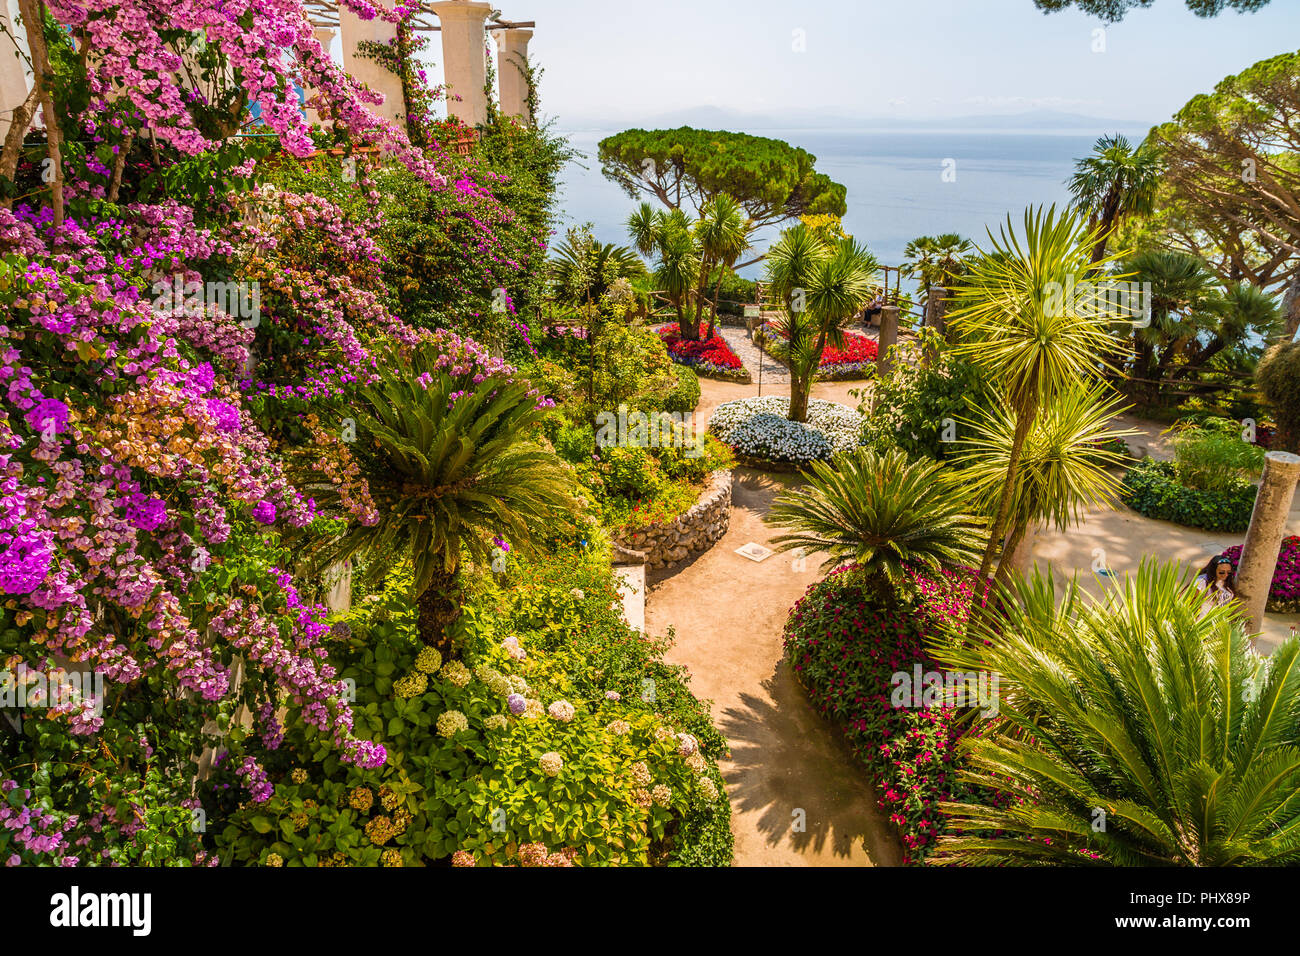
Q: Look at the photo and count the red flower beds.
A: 2